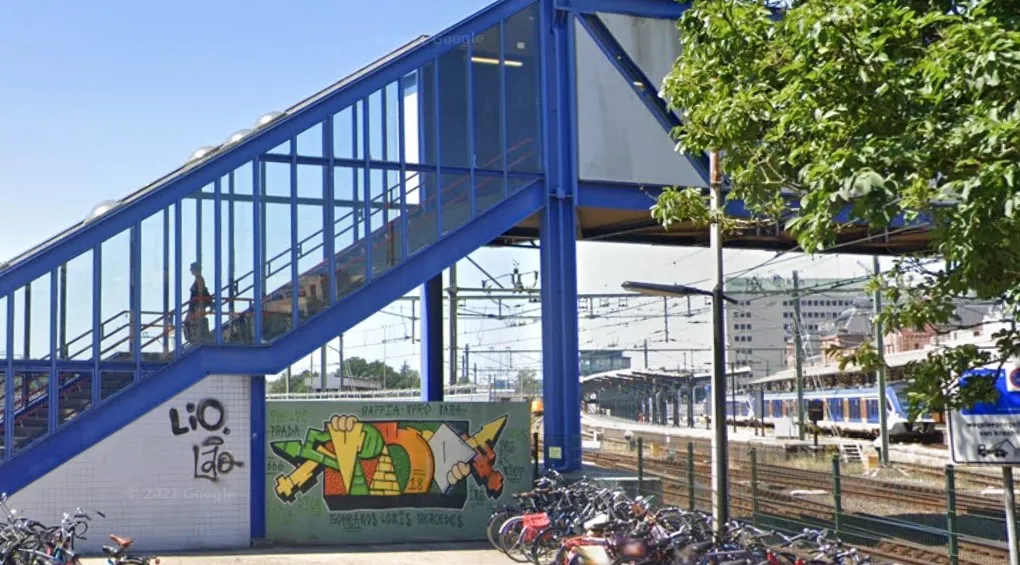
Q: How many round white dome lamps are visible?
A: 4